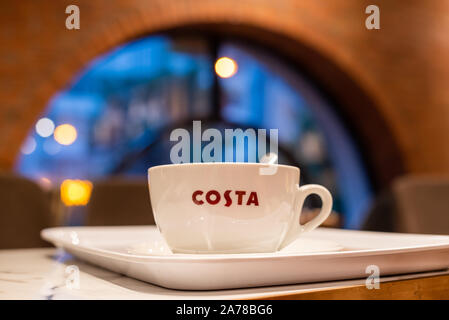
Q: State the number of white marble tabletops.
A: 1